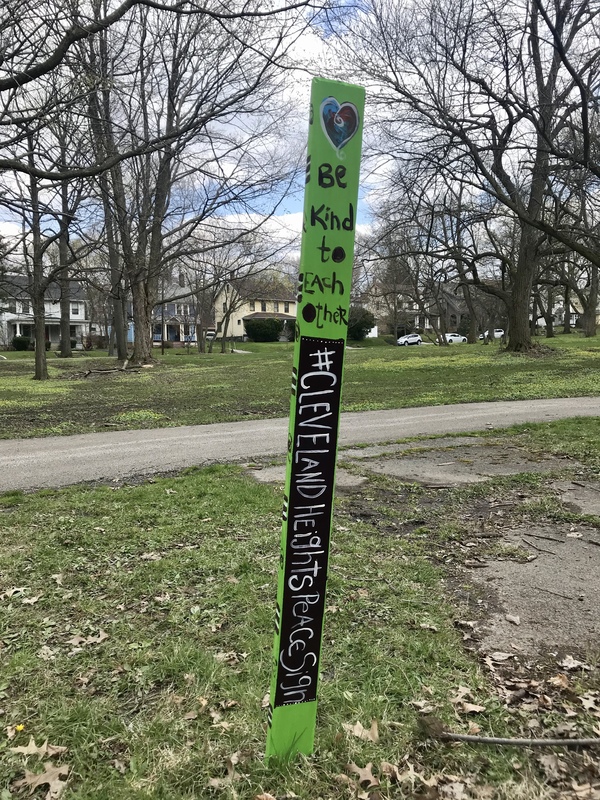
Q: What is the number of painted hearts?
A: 1